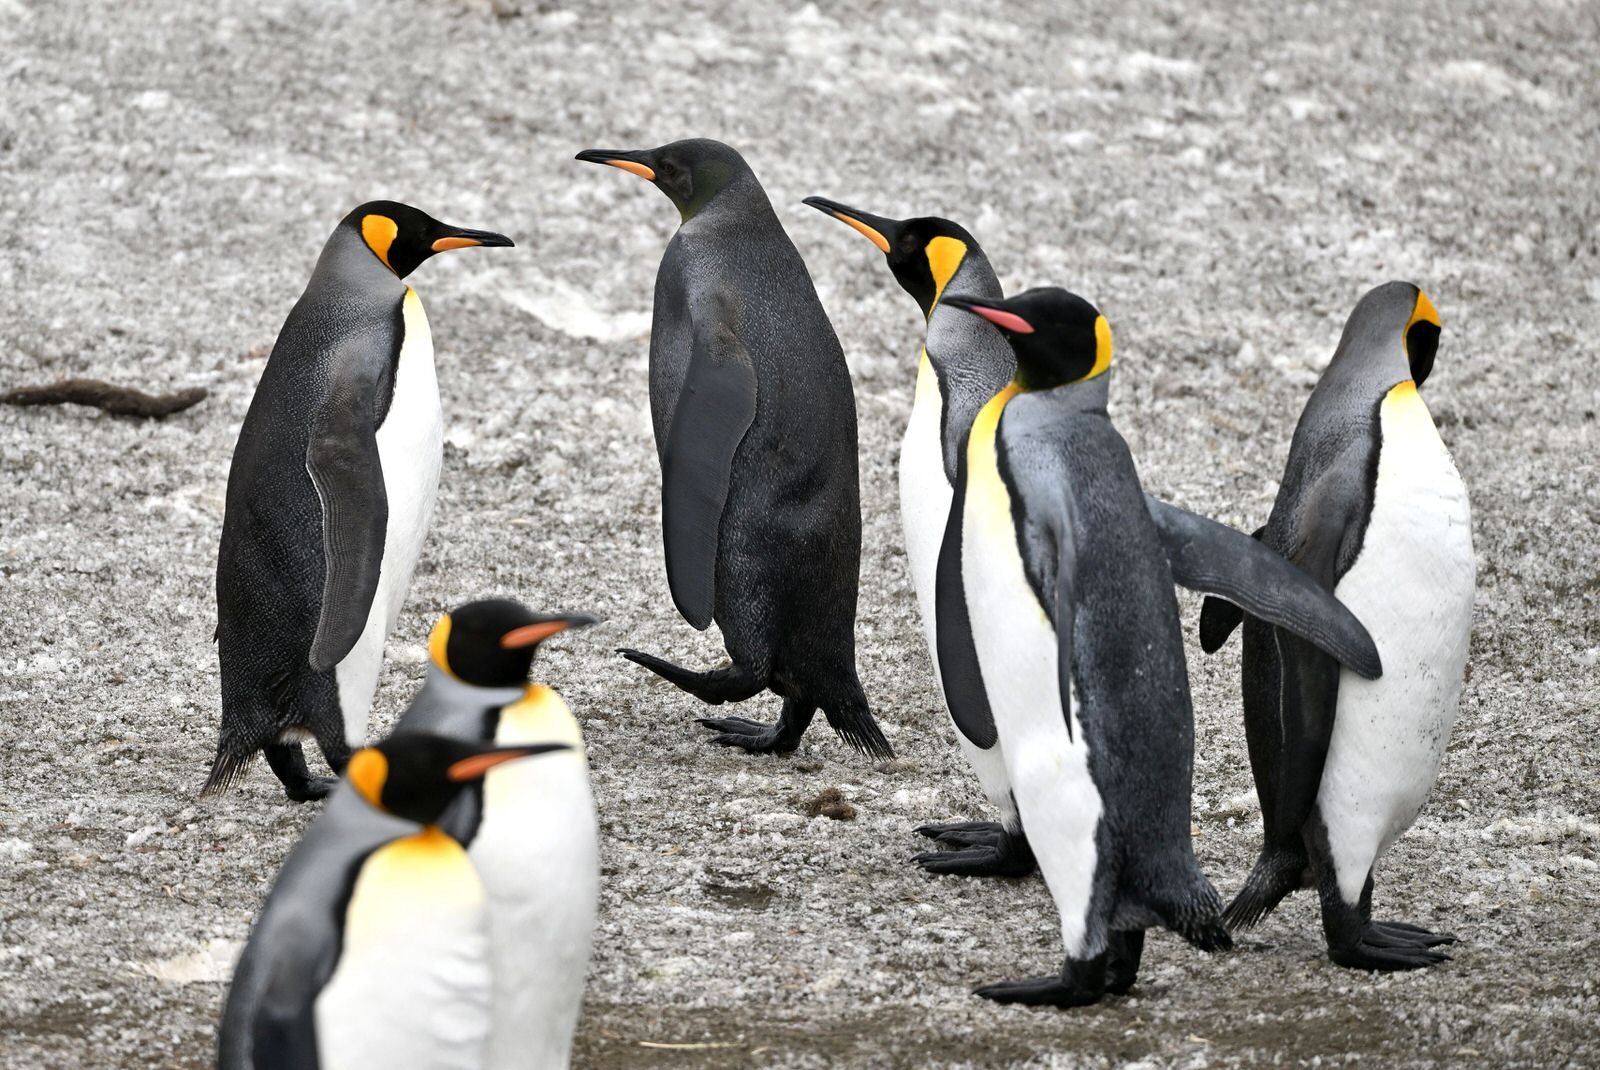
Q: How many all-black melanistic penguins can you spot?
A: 1